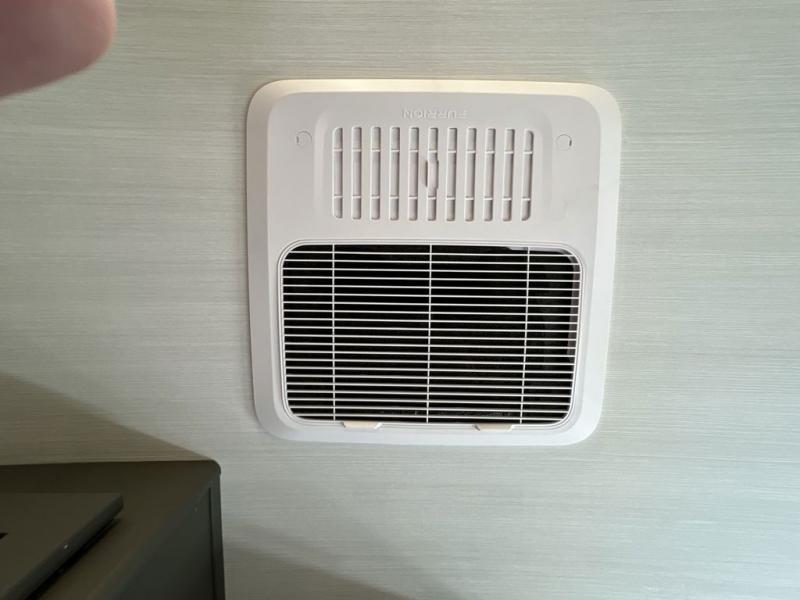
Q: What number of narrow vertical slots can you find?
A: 11